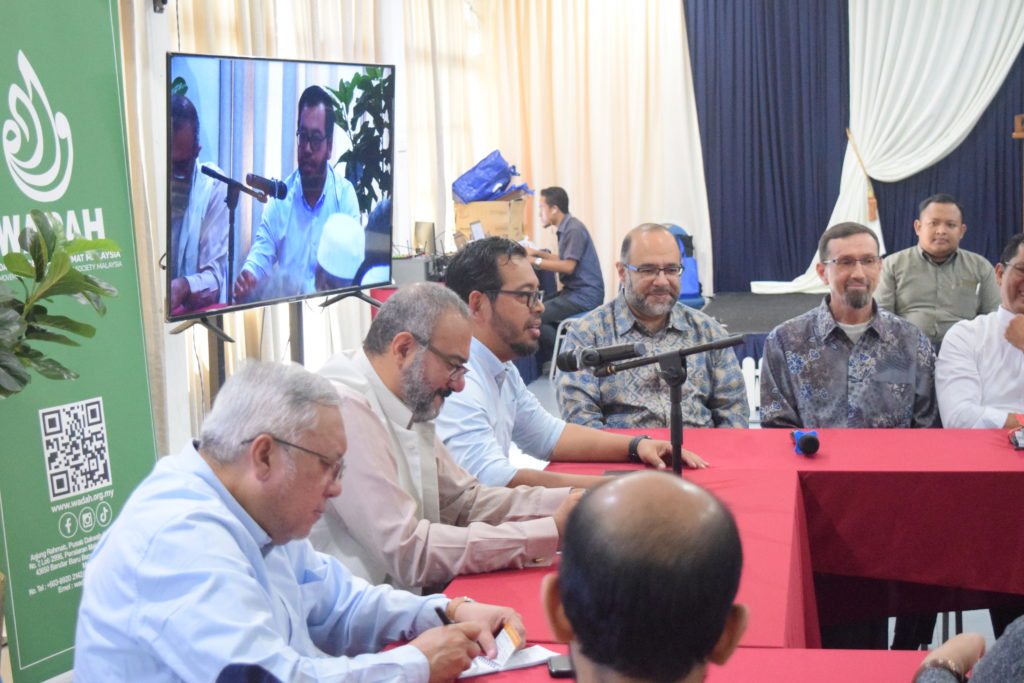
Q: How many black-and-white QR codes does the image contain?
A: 1